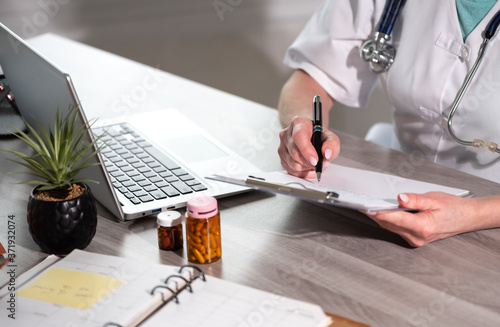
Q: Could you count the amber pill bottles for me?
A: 2